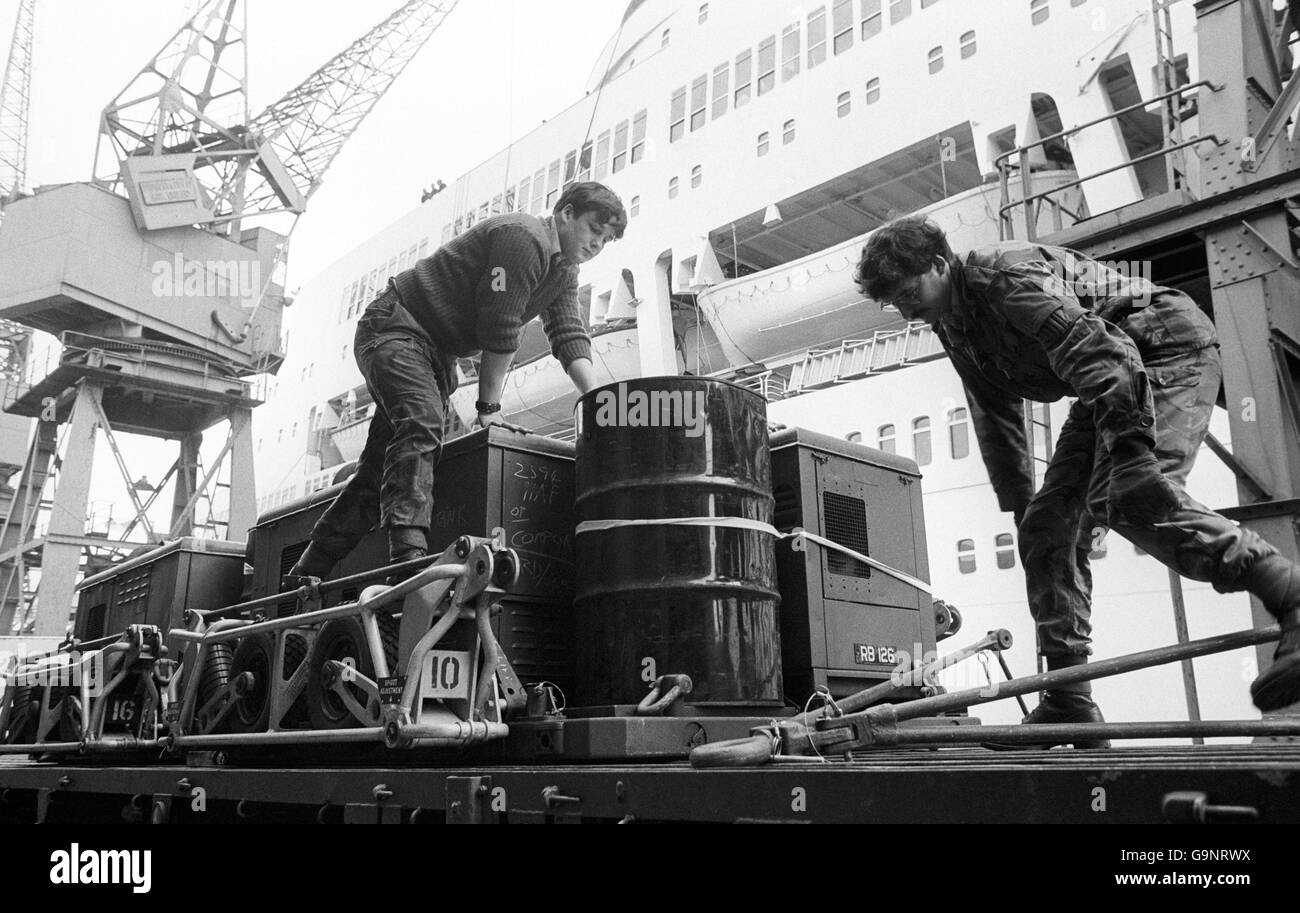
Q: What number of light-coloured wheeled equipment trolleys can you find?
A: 2